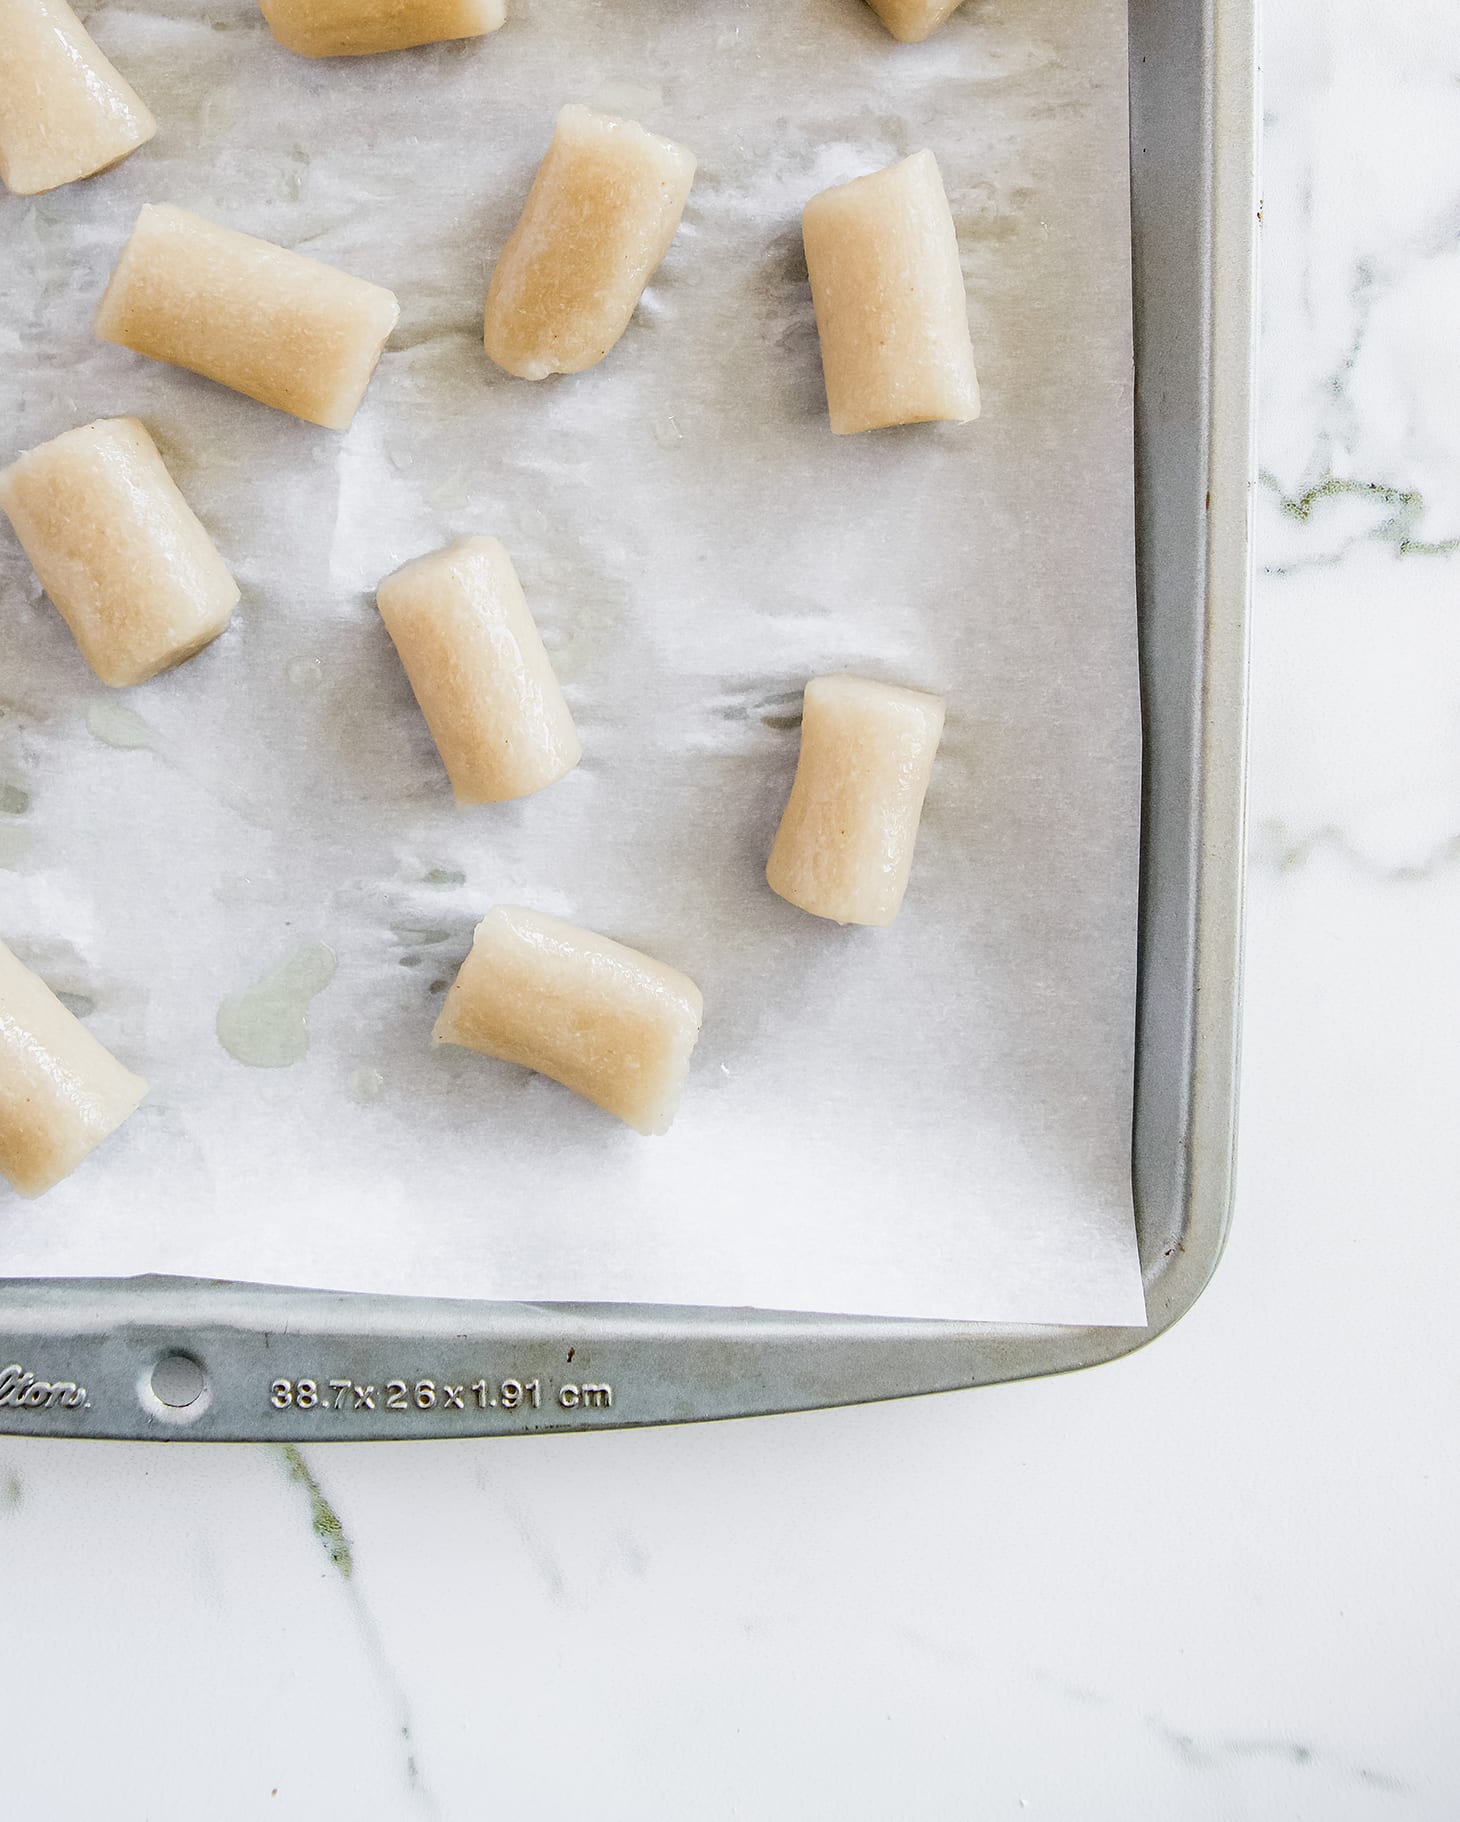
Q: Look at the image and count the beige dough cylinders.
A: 11